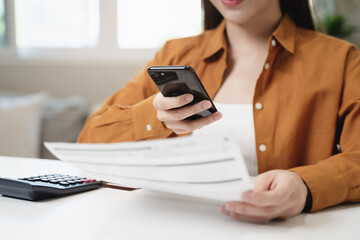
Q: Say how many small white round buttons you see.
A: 5